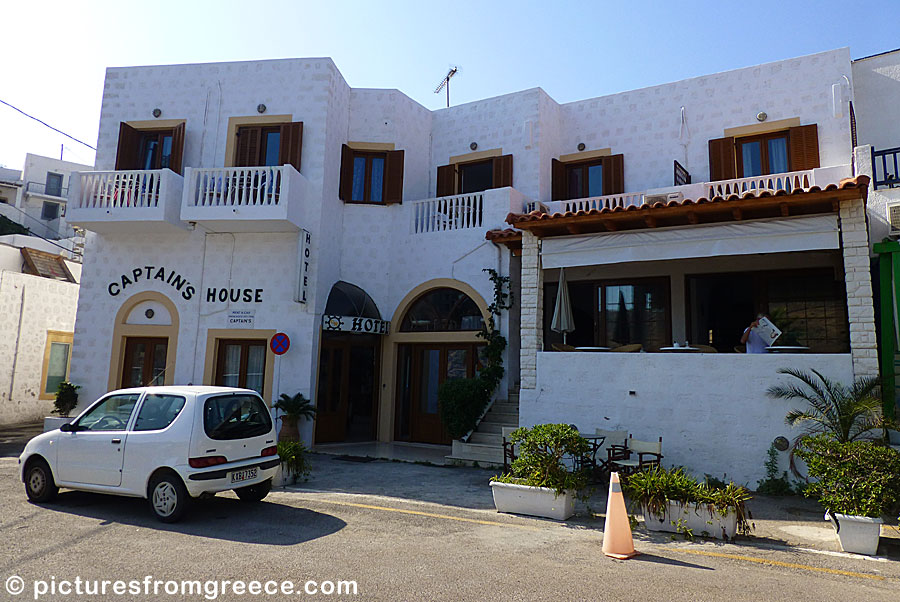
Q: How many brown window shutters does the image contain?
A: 12